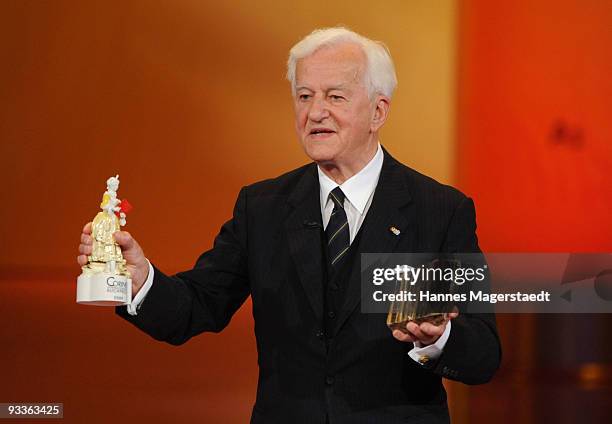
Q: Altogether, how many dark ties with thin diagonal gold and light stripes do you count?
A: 1